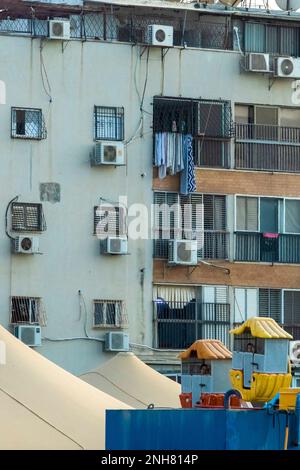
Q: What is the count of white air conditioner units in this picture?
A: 11